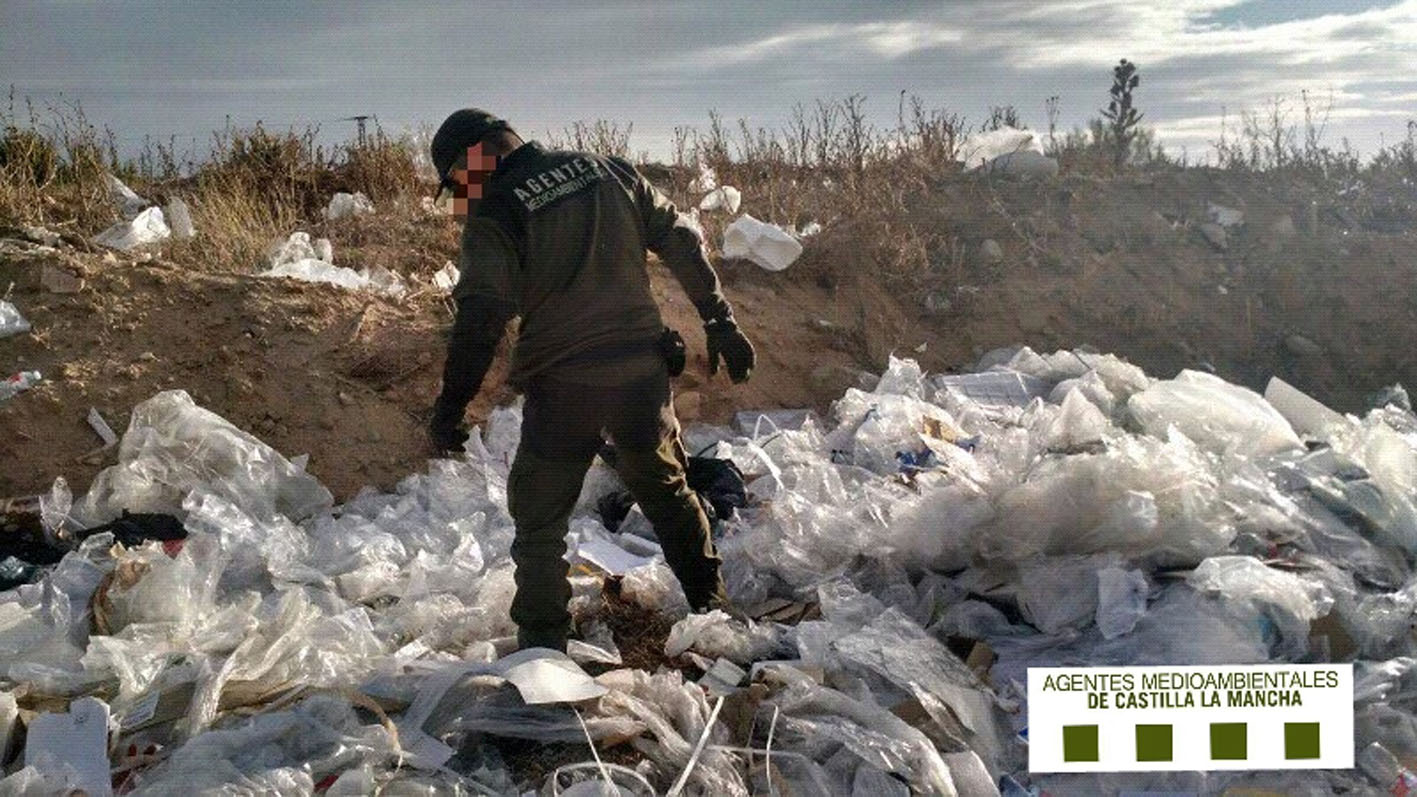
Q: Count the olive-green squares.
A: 4